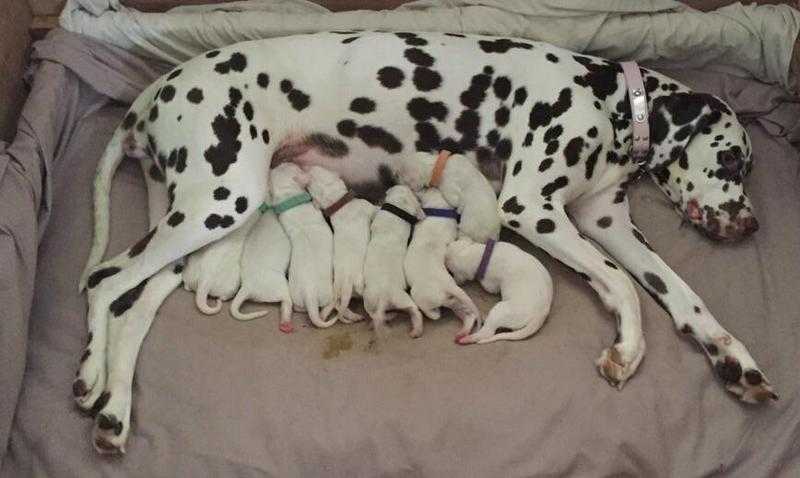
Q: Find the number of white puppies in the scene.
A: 8